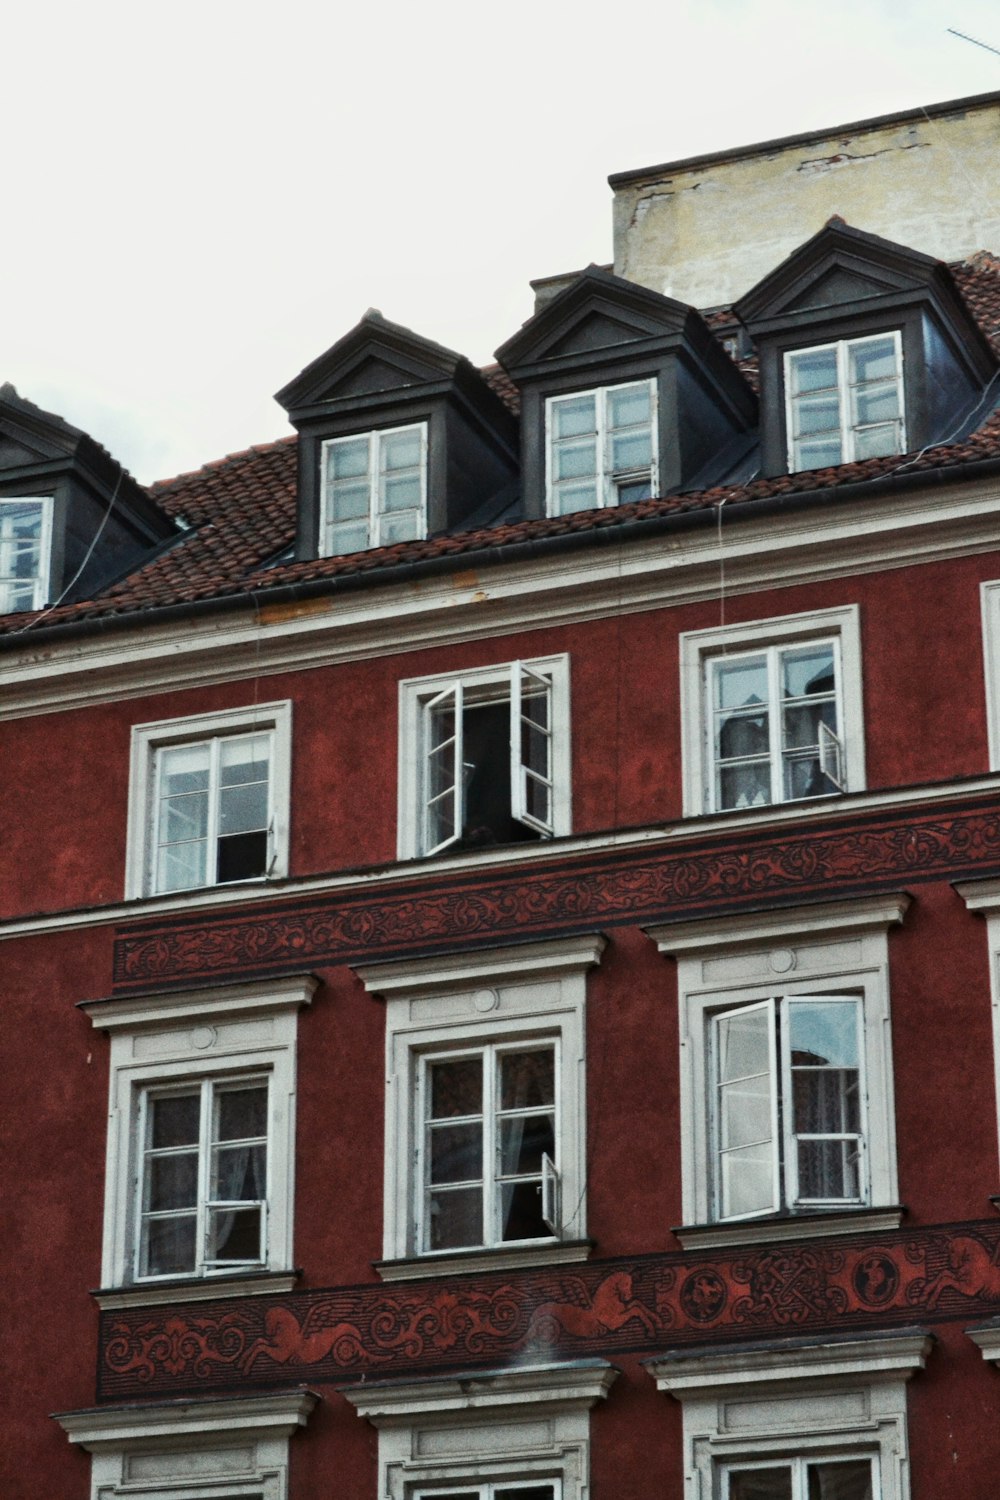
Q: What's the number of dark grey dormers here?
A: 4